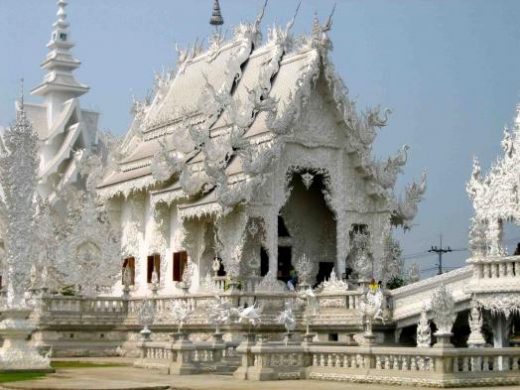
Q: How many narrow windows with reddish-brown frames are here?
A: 3